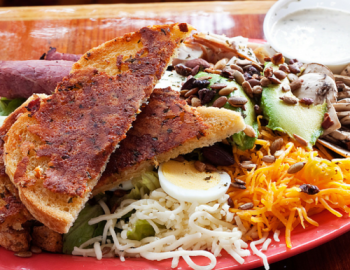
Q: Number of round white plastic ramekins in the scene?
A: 1